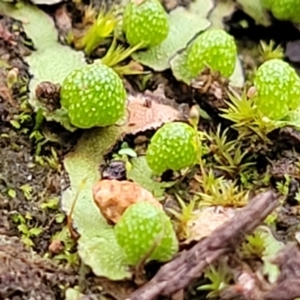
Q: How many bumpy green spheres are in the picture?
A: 7